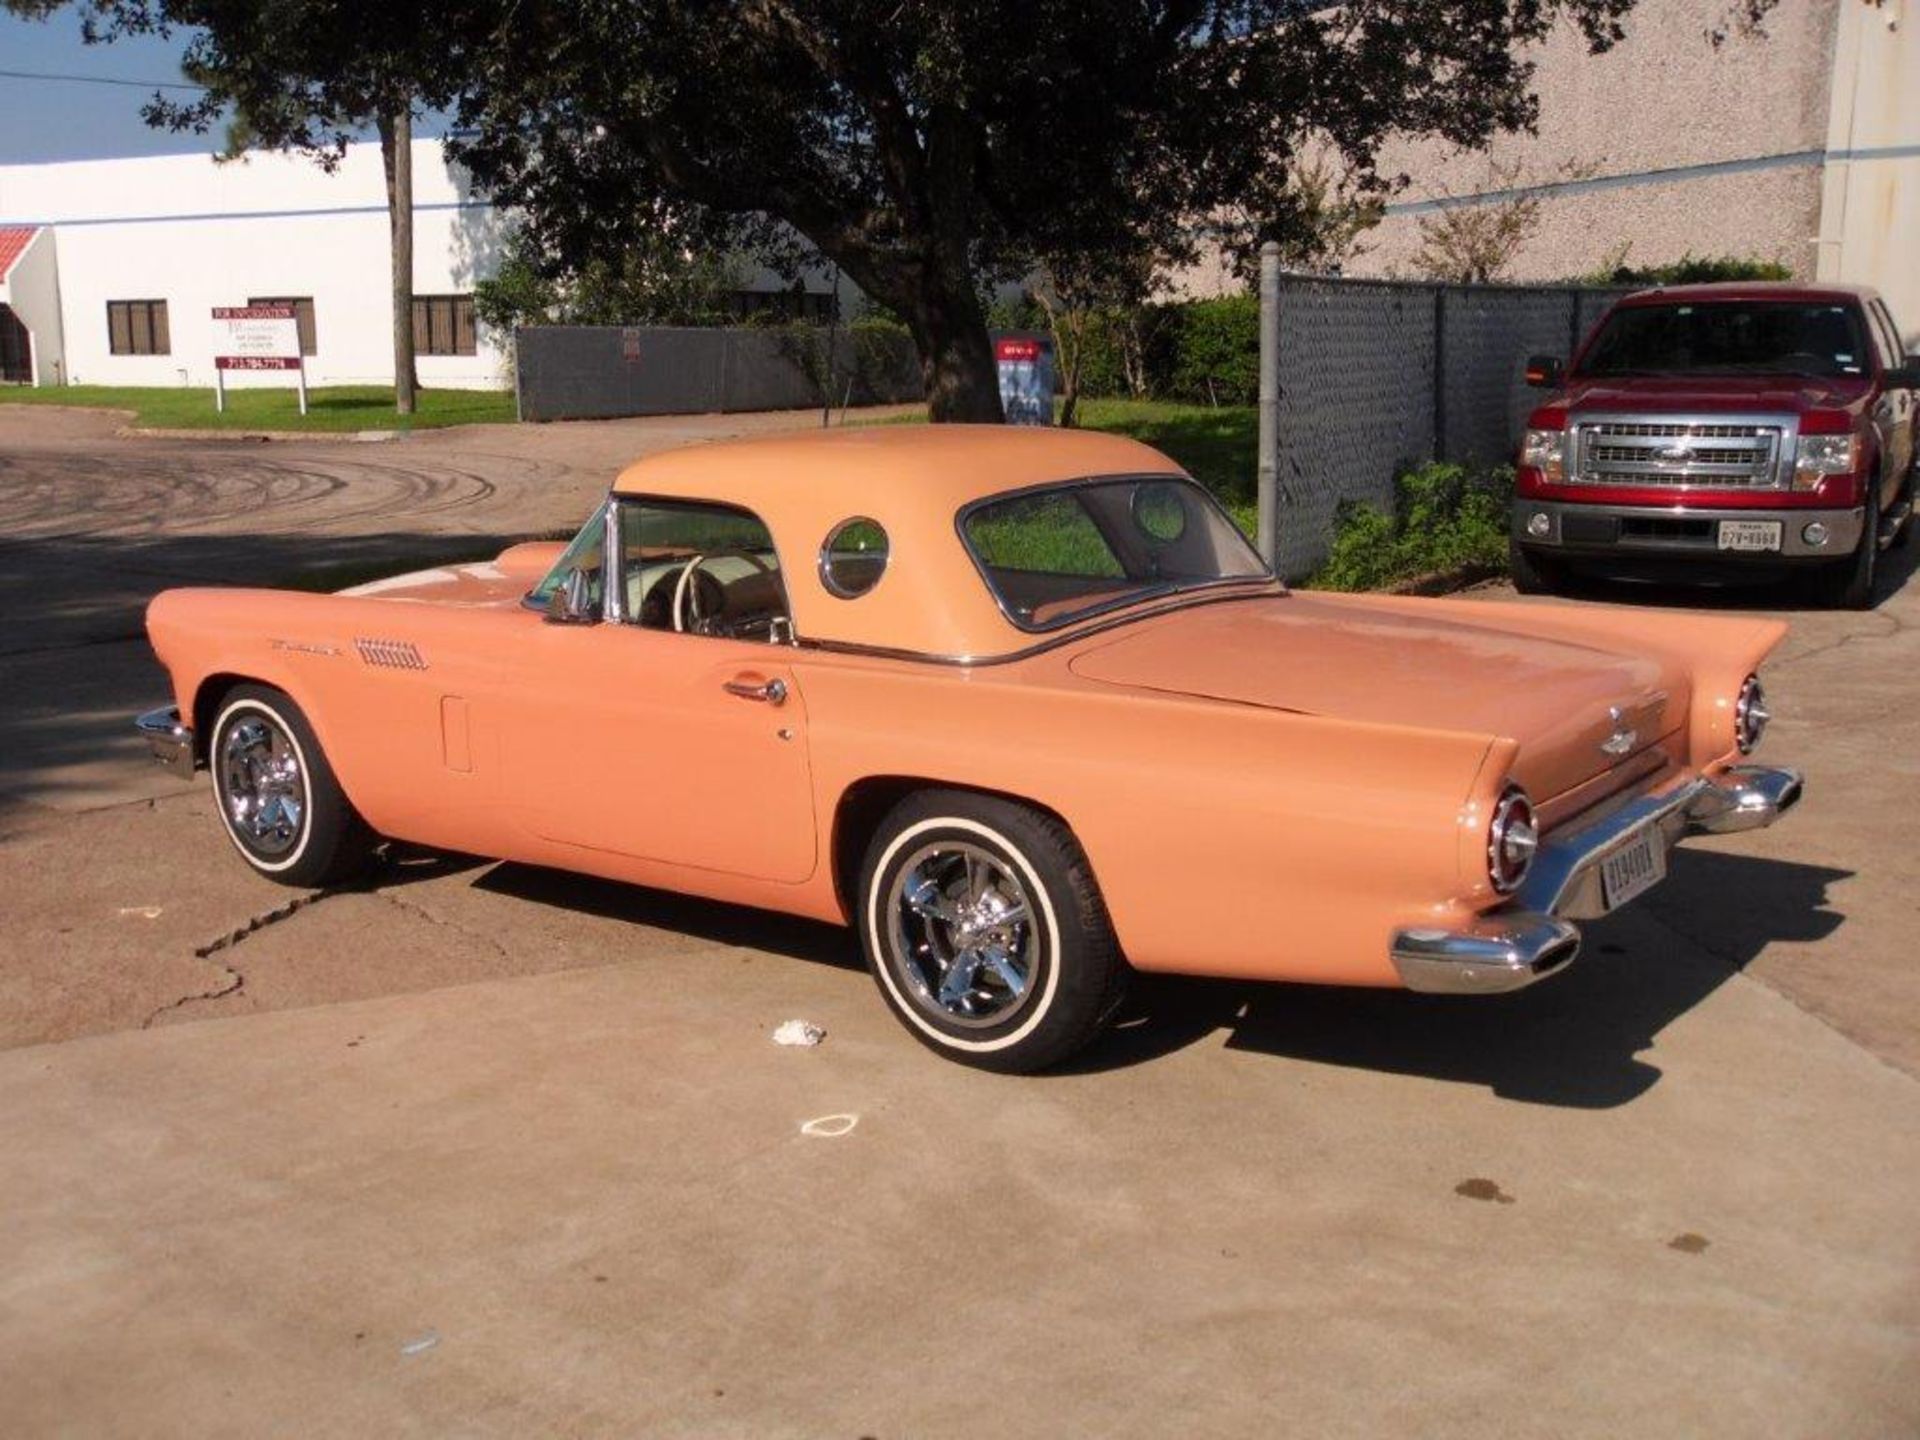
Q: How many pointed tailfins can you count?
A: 2